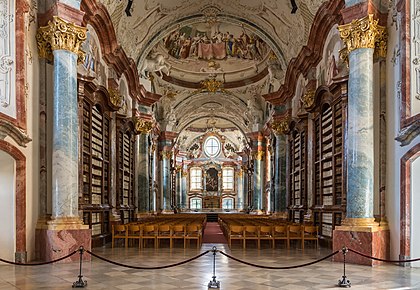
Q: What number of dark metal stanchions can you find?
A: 3